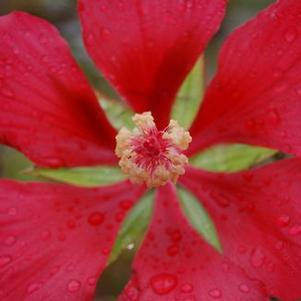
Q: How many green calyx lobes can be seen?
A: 6